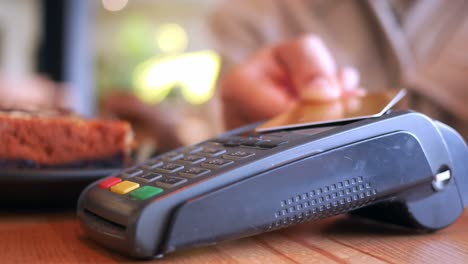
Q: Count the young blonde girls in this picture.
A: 0